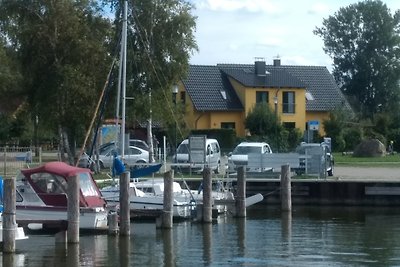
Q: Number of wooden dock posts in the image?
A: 7